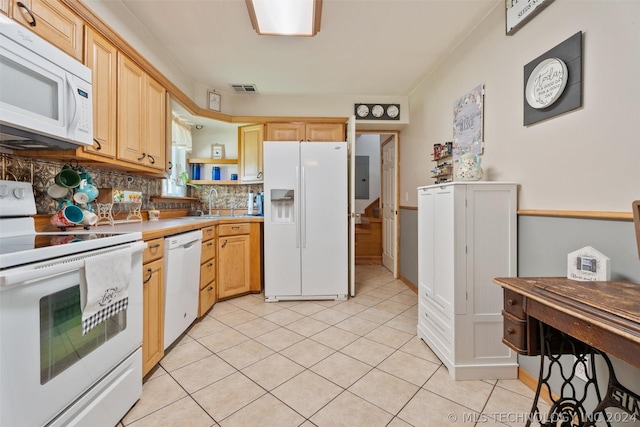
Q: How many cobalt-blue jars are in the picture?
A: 3